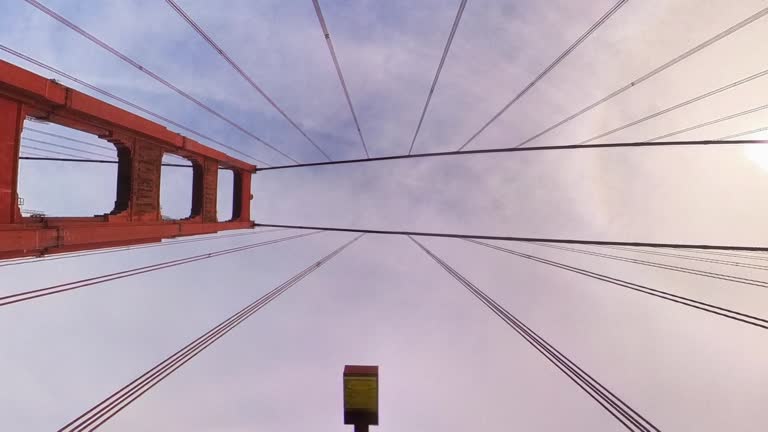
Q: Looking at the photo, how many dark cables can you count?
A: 2